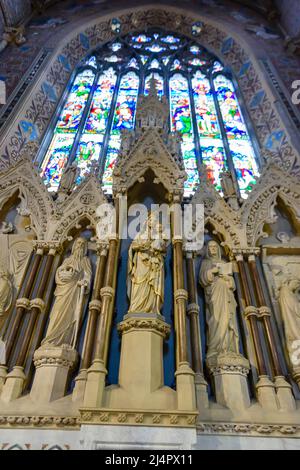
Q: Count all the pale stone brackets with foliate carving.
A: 3